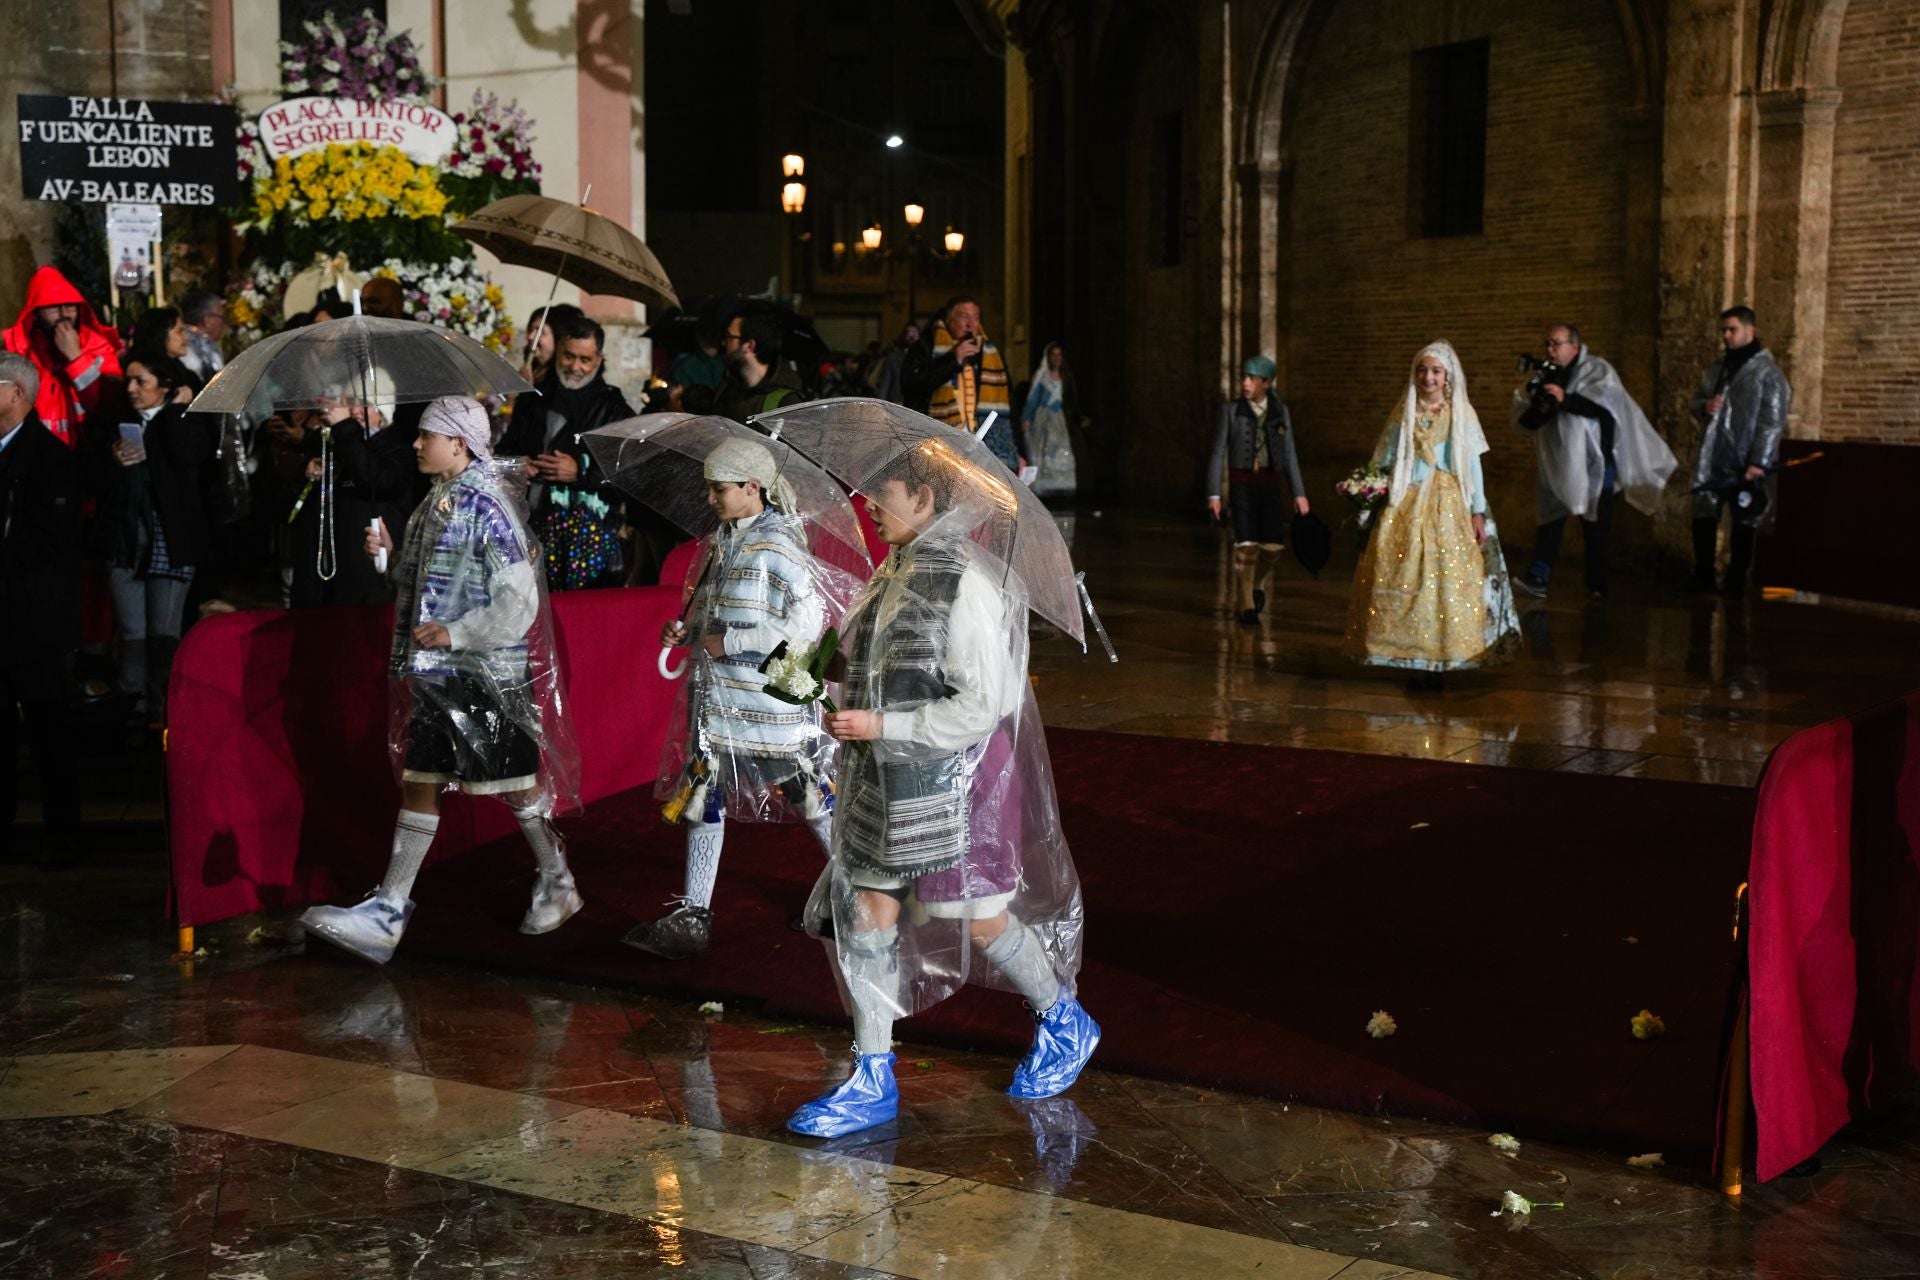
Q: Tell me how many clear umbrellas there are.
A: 3